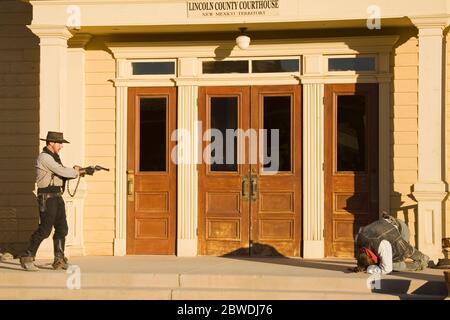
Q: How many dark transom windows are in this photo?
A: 4